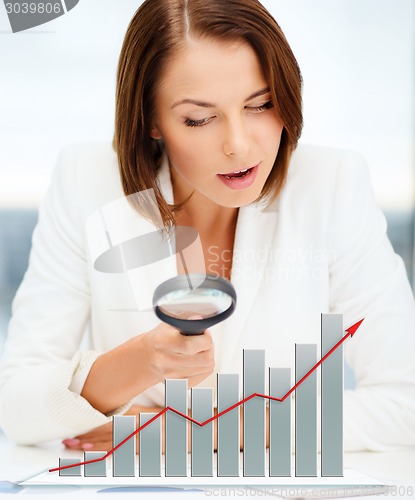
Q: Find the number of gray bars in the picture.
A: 11